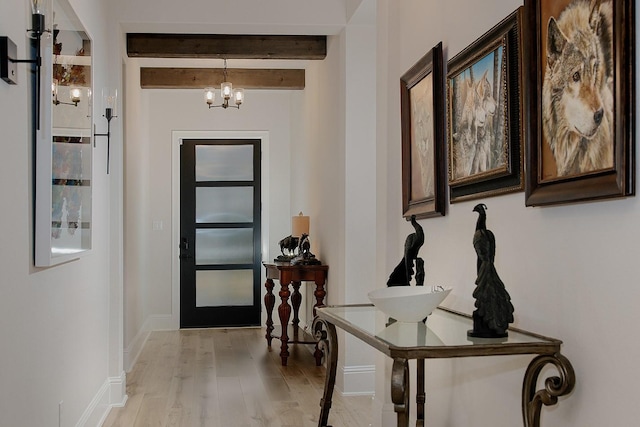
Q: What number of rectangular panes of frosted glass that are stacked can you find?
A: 4